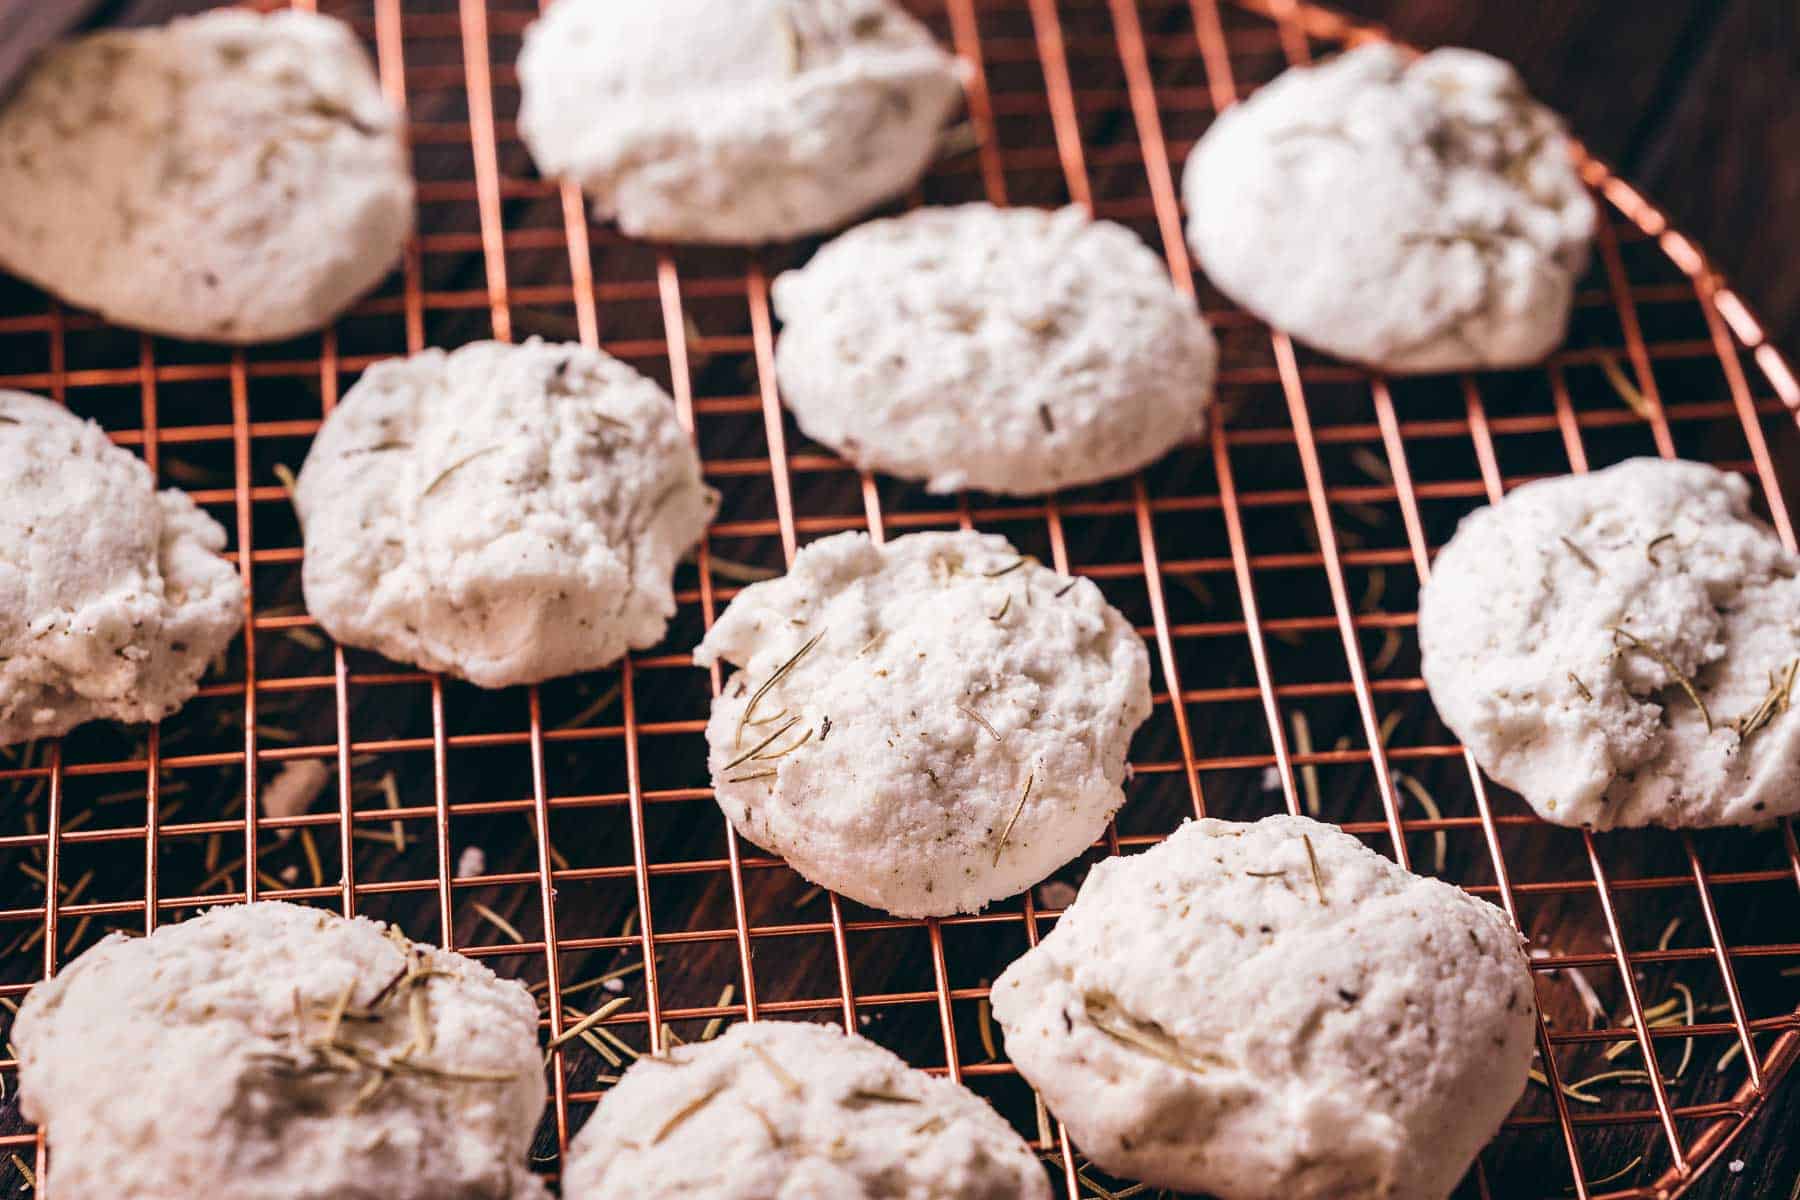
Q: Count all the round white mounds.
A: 11